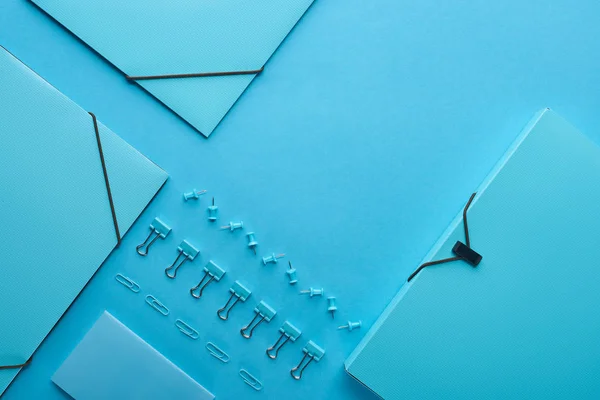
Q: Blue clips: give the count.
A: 12